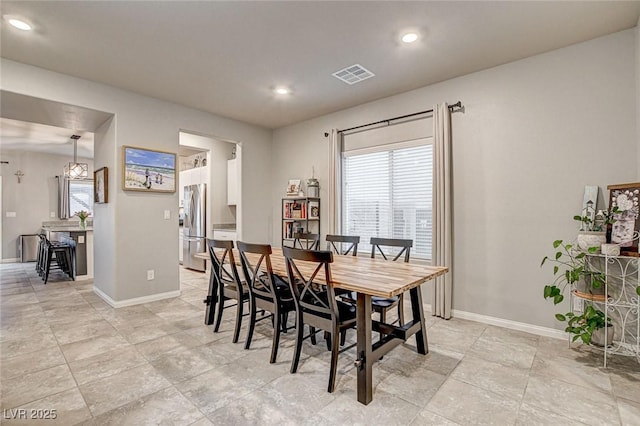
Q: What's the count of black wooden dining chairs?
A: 6